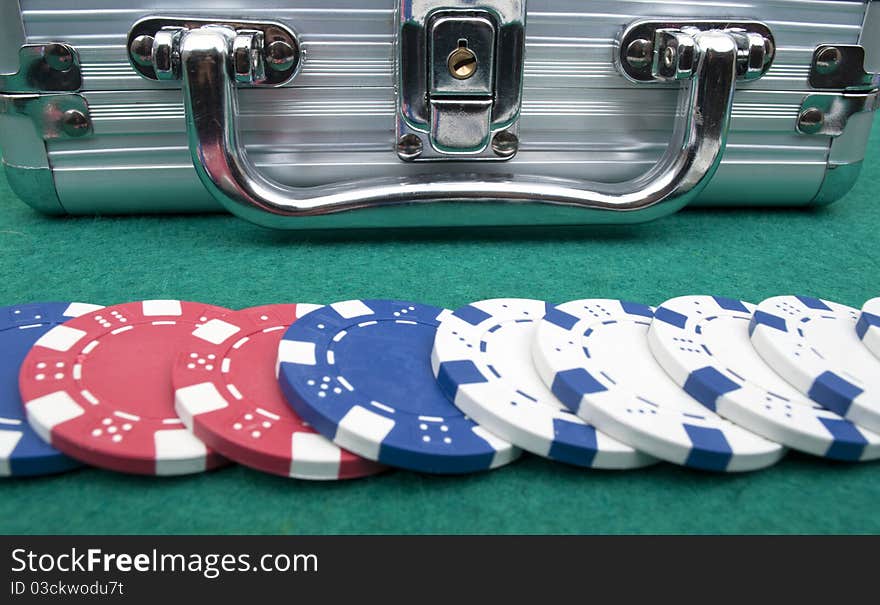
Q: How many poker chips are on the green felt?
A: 9